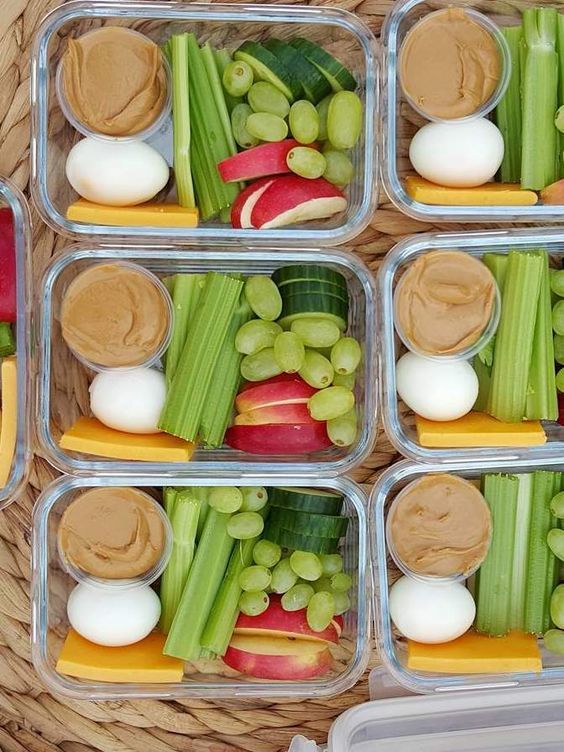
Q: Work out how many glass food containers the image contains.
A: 7